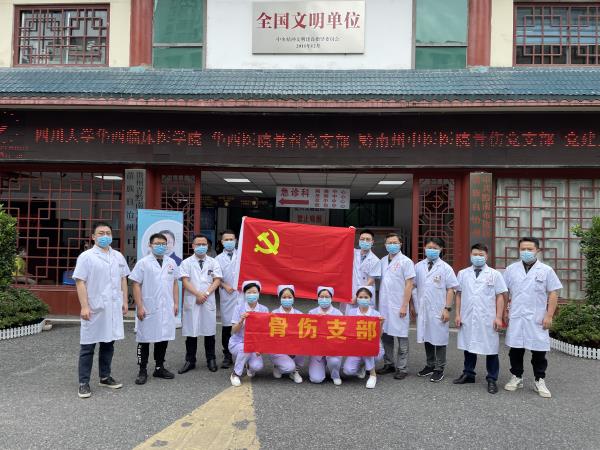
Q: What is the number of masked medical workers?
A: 13